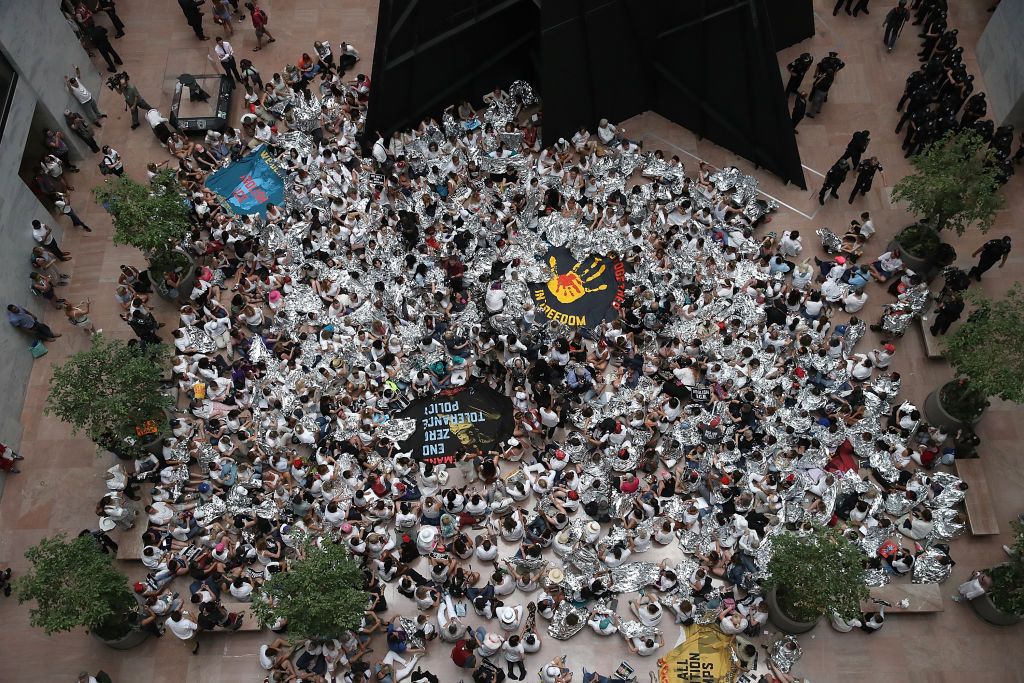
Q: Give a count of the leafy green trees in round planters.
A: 8